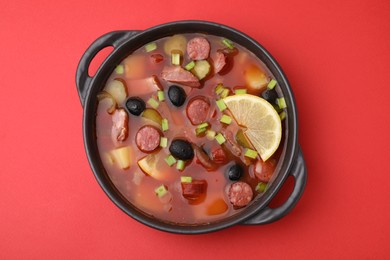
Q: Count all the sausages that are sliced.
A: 5